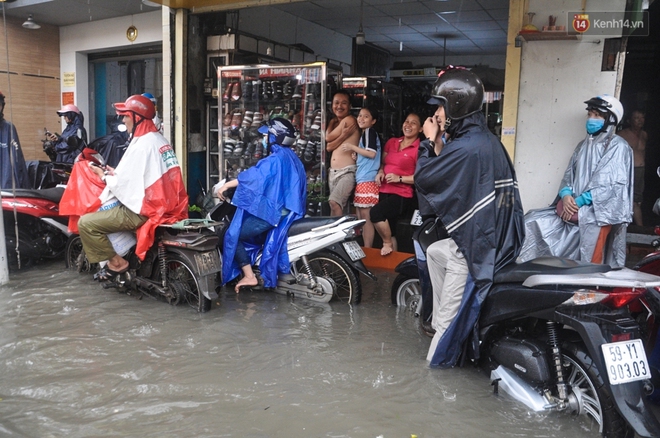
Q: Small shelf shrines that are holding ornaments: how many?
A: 1